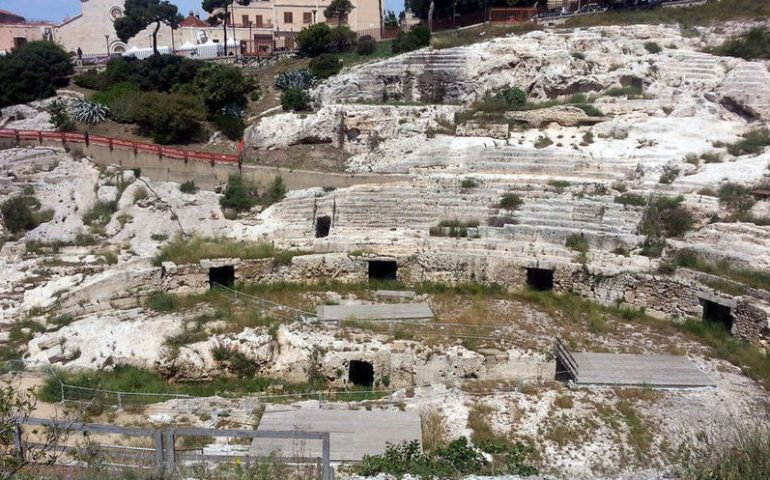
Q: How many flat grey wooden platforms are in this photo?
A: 3